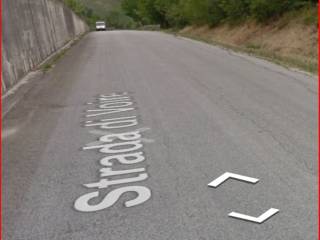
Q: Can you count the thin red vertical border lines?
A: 2